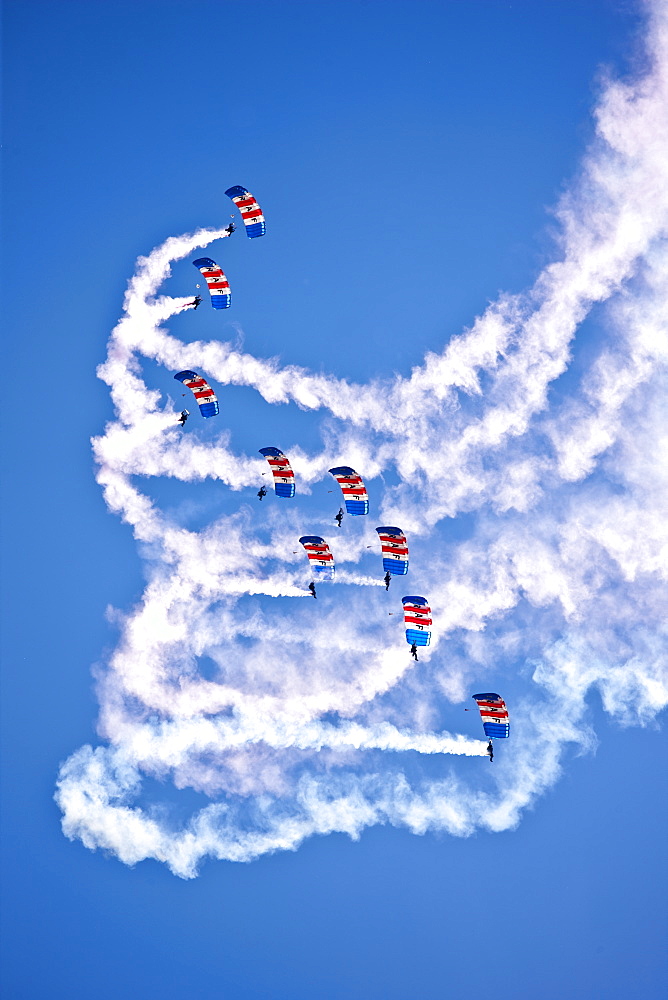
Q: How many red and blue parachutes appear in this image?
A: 9